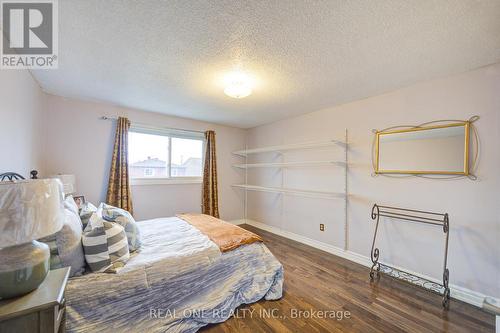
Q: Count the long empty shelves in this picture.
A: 3